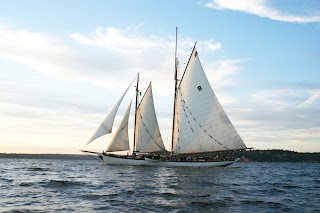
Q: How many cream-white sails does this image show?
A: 4